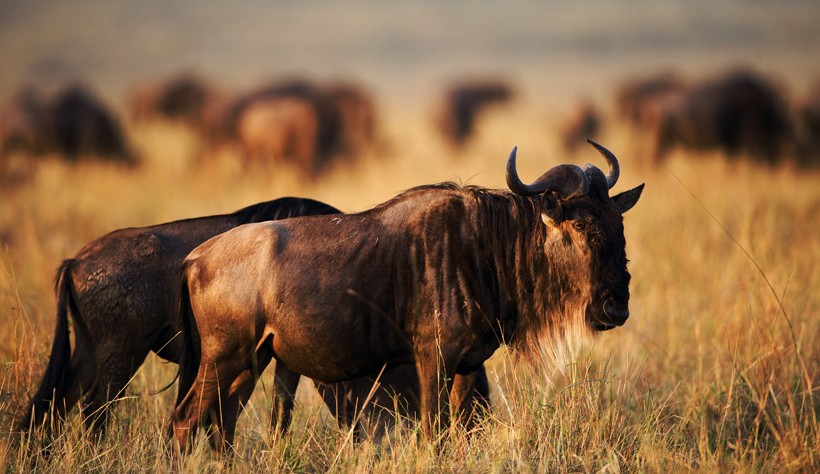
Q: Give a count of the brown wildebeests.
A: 2